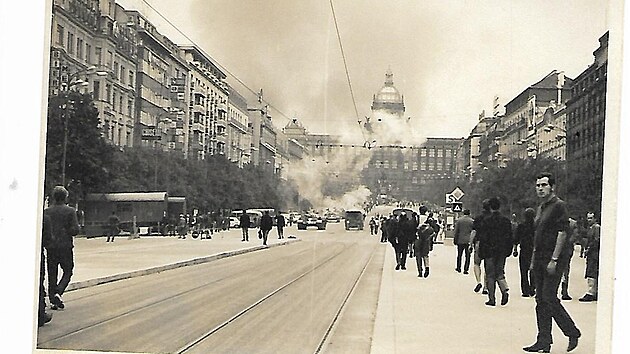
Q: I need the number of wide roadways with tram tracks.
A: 1